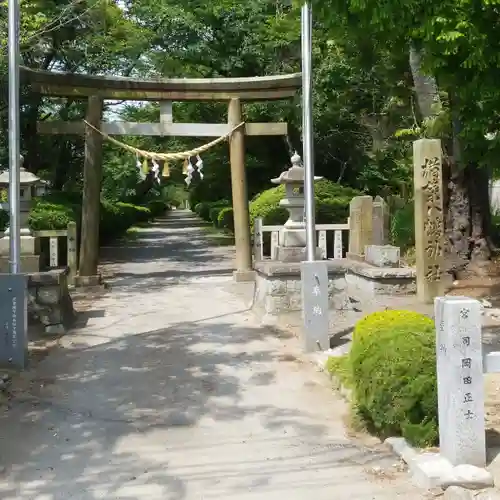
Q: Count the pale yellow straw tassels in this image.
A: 3